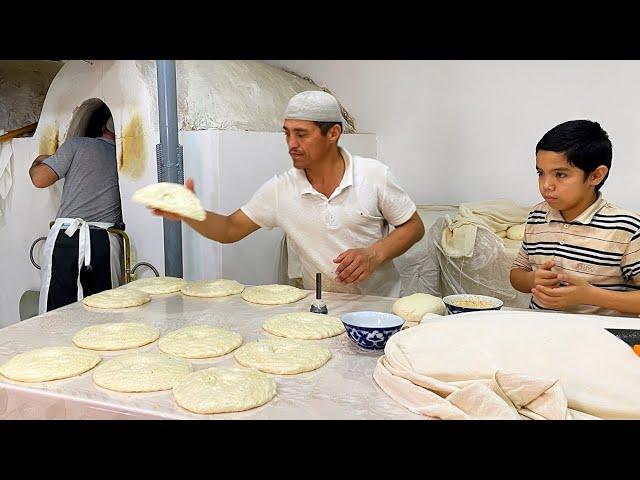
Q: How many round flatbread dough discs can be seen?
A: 12